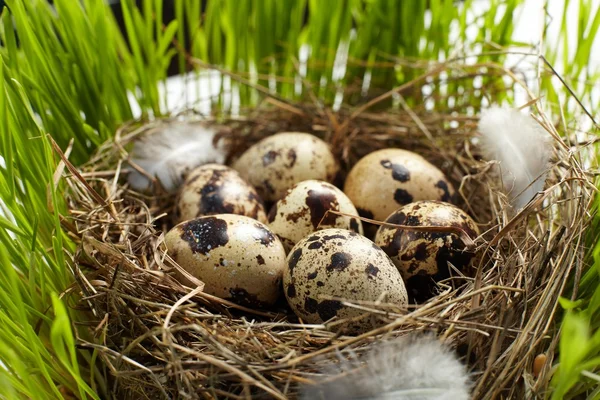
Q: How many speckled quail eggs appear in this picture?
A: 7